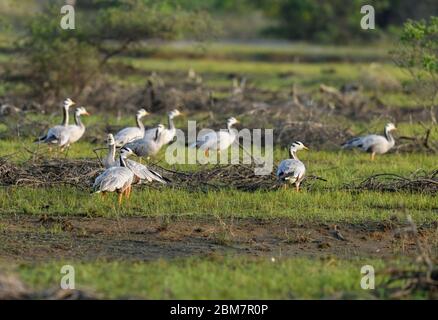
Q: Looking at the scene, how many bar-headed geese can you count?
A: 10